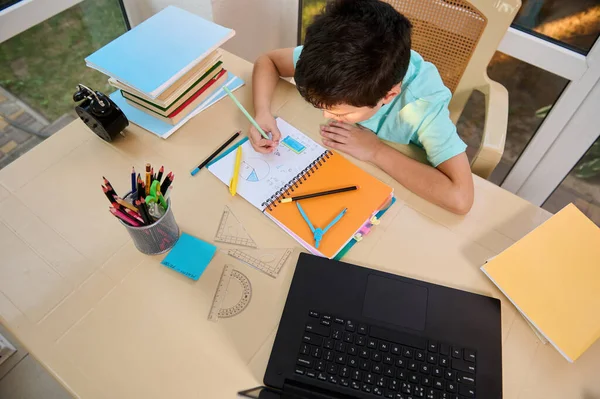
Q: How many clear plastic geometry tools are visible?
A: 3